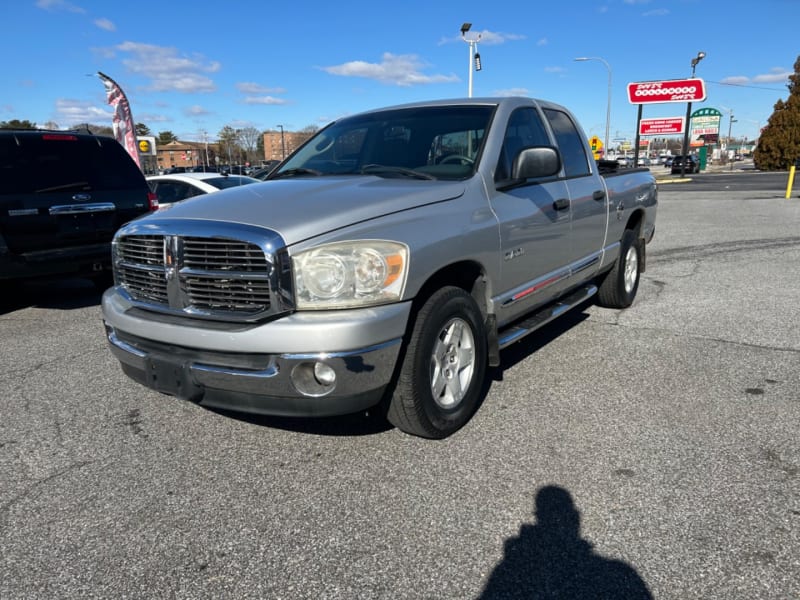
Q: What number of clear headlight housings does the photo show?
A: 1